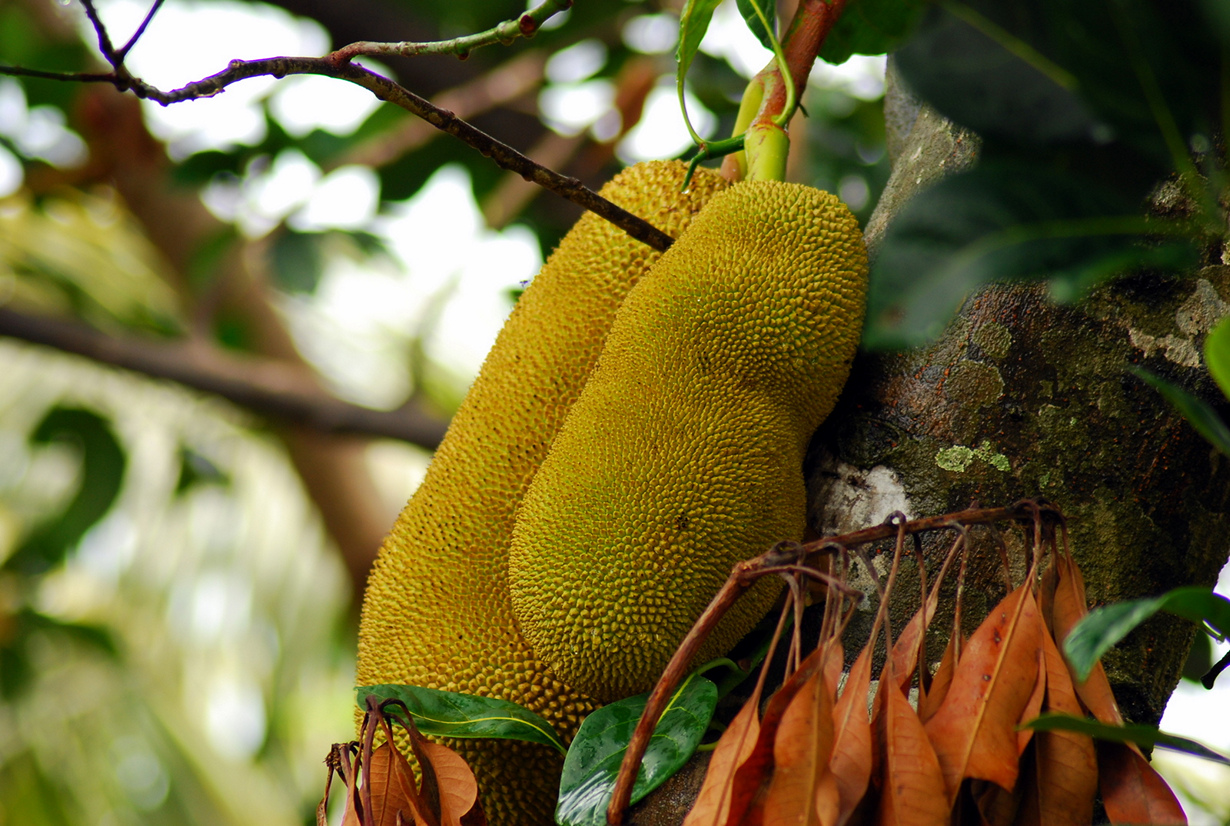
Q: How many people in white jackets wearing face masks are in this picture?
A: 0